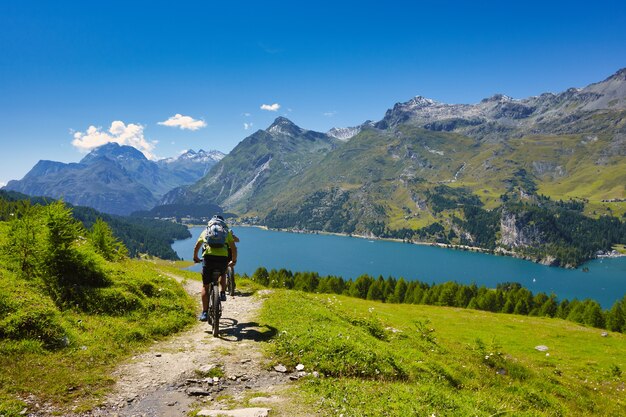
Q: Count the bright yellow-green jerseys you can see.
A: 1